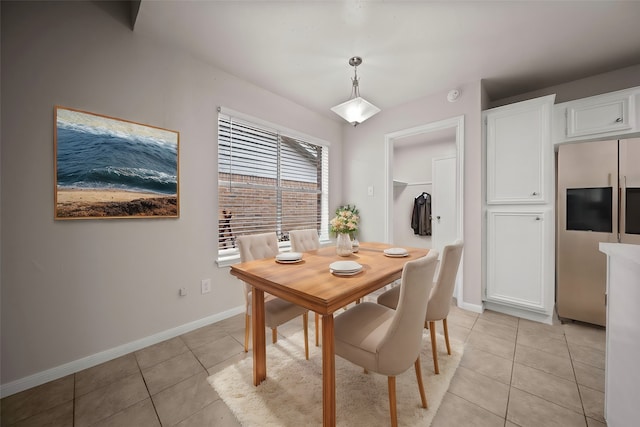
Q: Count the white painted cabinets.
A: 3